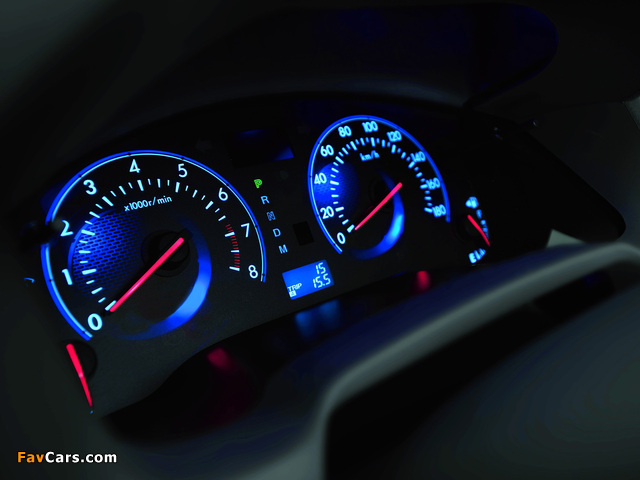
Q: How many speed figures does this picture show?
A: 10